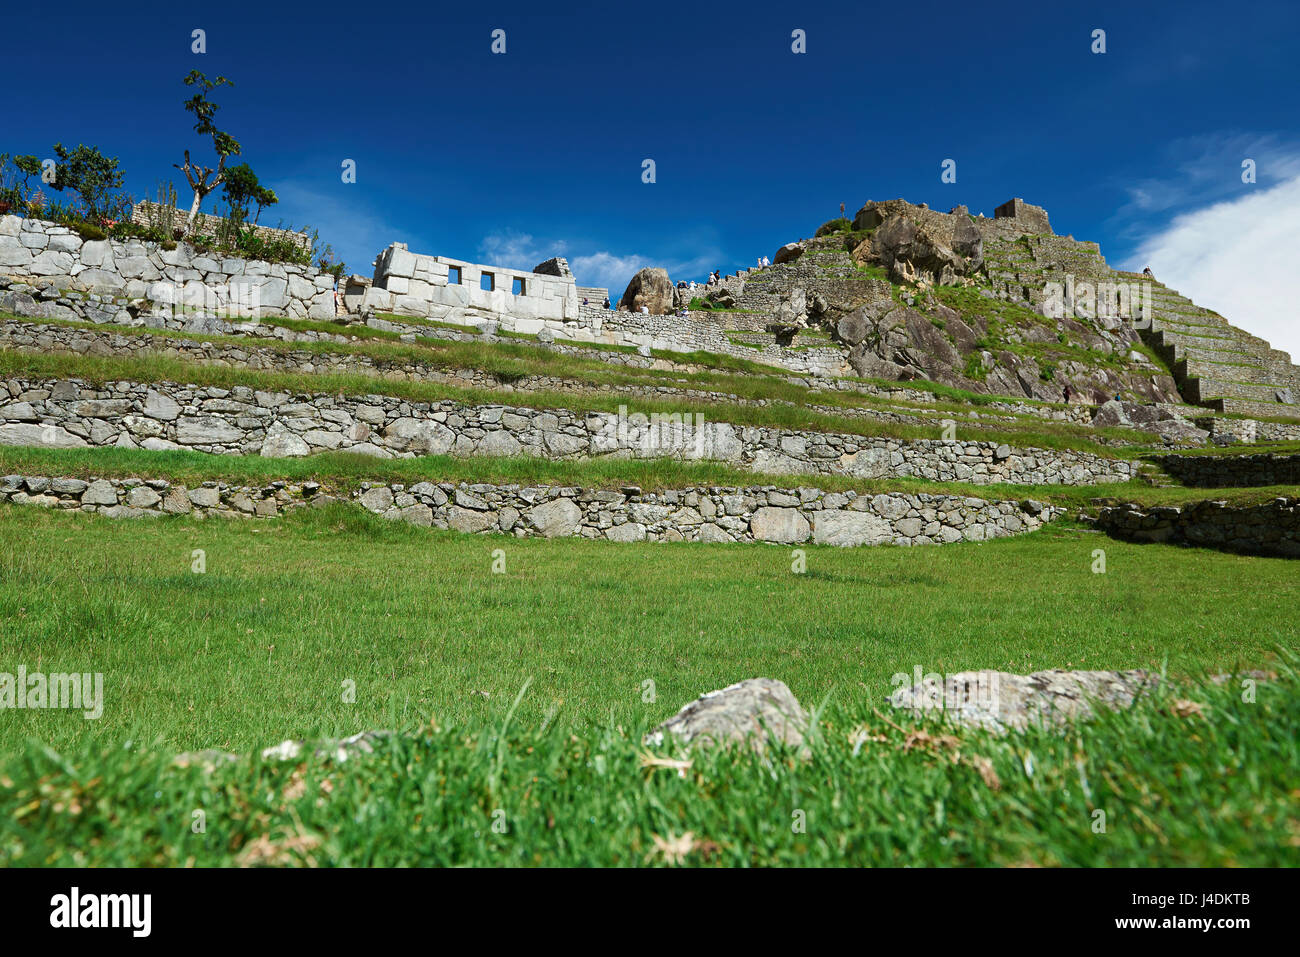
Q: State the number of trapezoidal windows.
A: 3